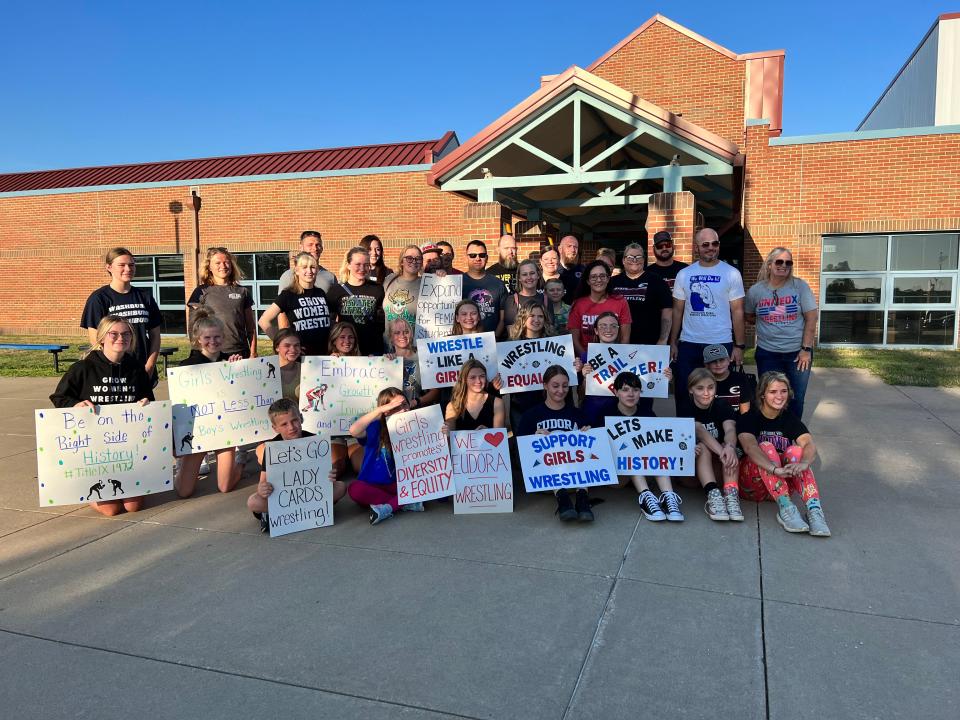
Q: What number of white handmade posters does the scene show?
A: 12